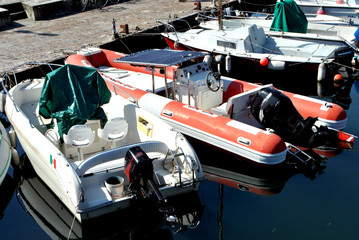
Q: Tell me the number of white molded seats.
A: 2